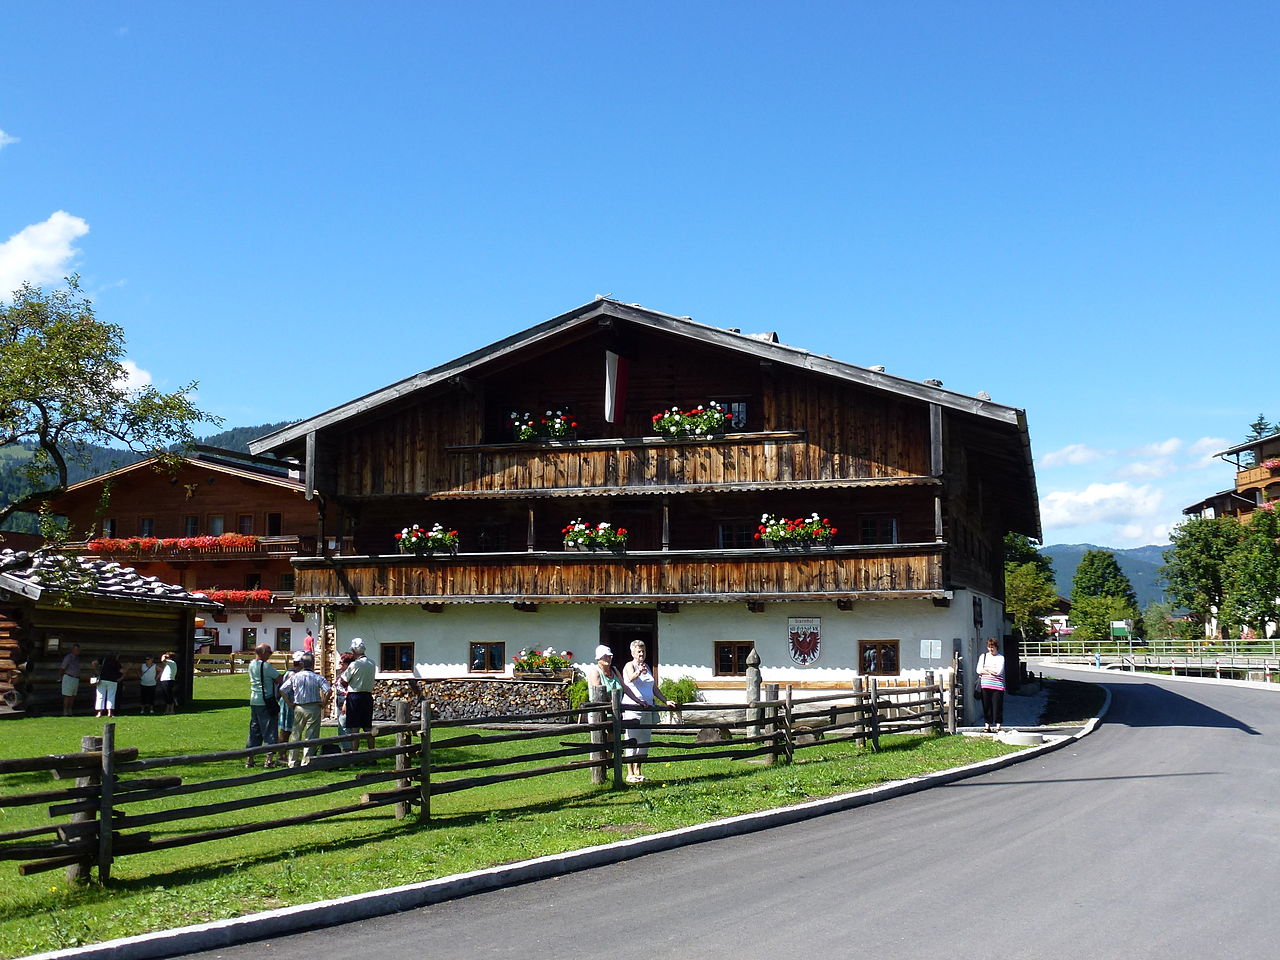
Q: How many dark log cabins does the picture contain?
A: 1